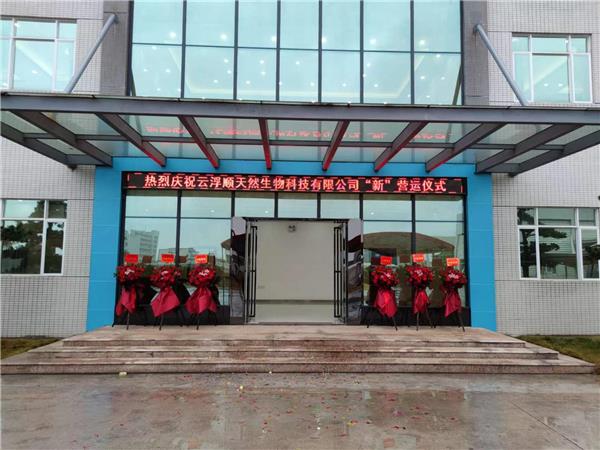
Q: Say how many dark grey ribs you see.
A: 10